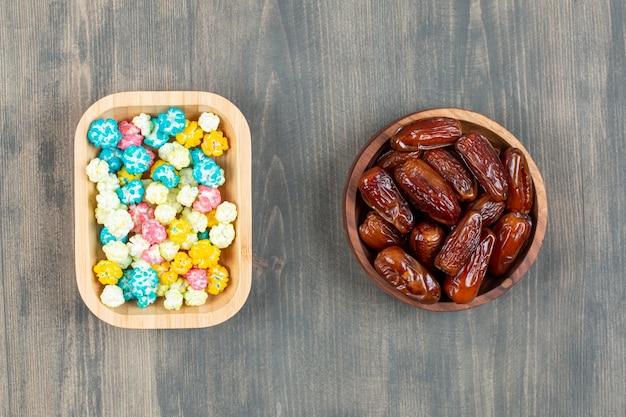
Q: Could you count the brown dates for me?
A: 14